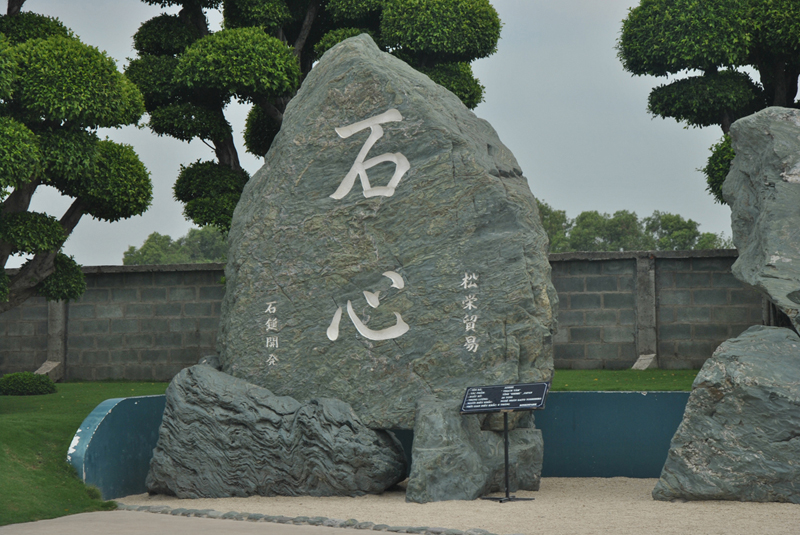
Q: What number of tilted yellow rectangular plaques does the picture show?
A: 0